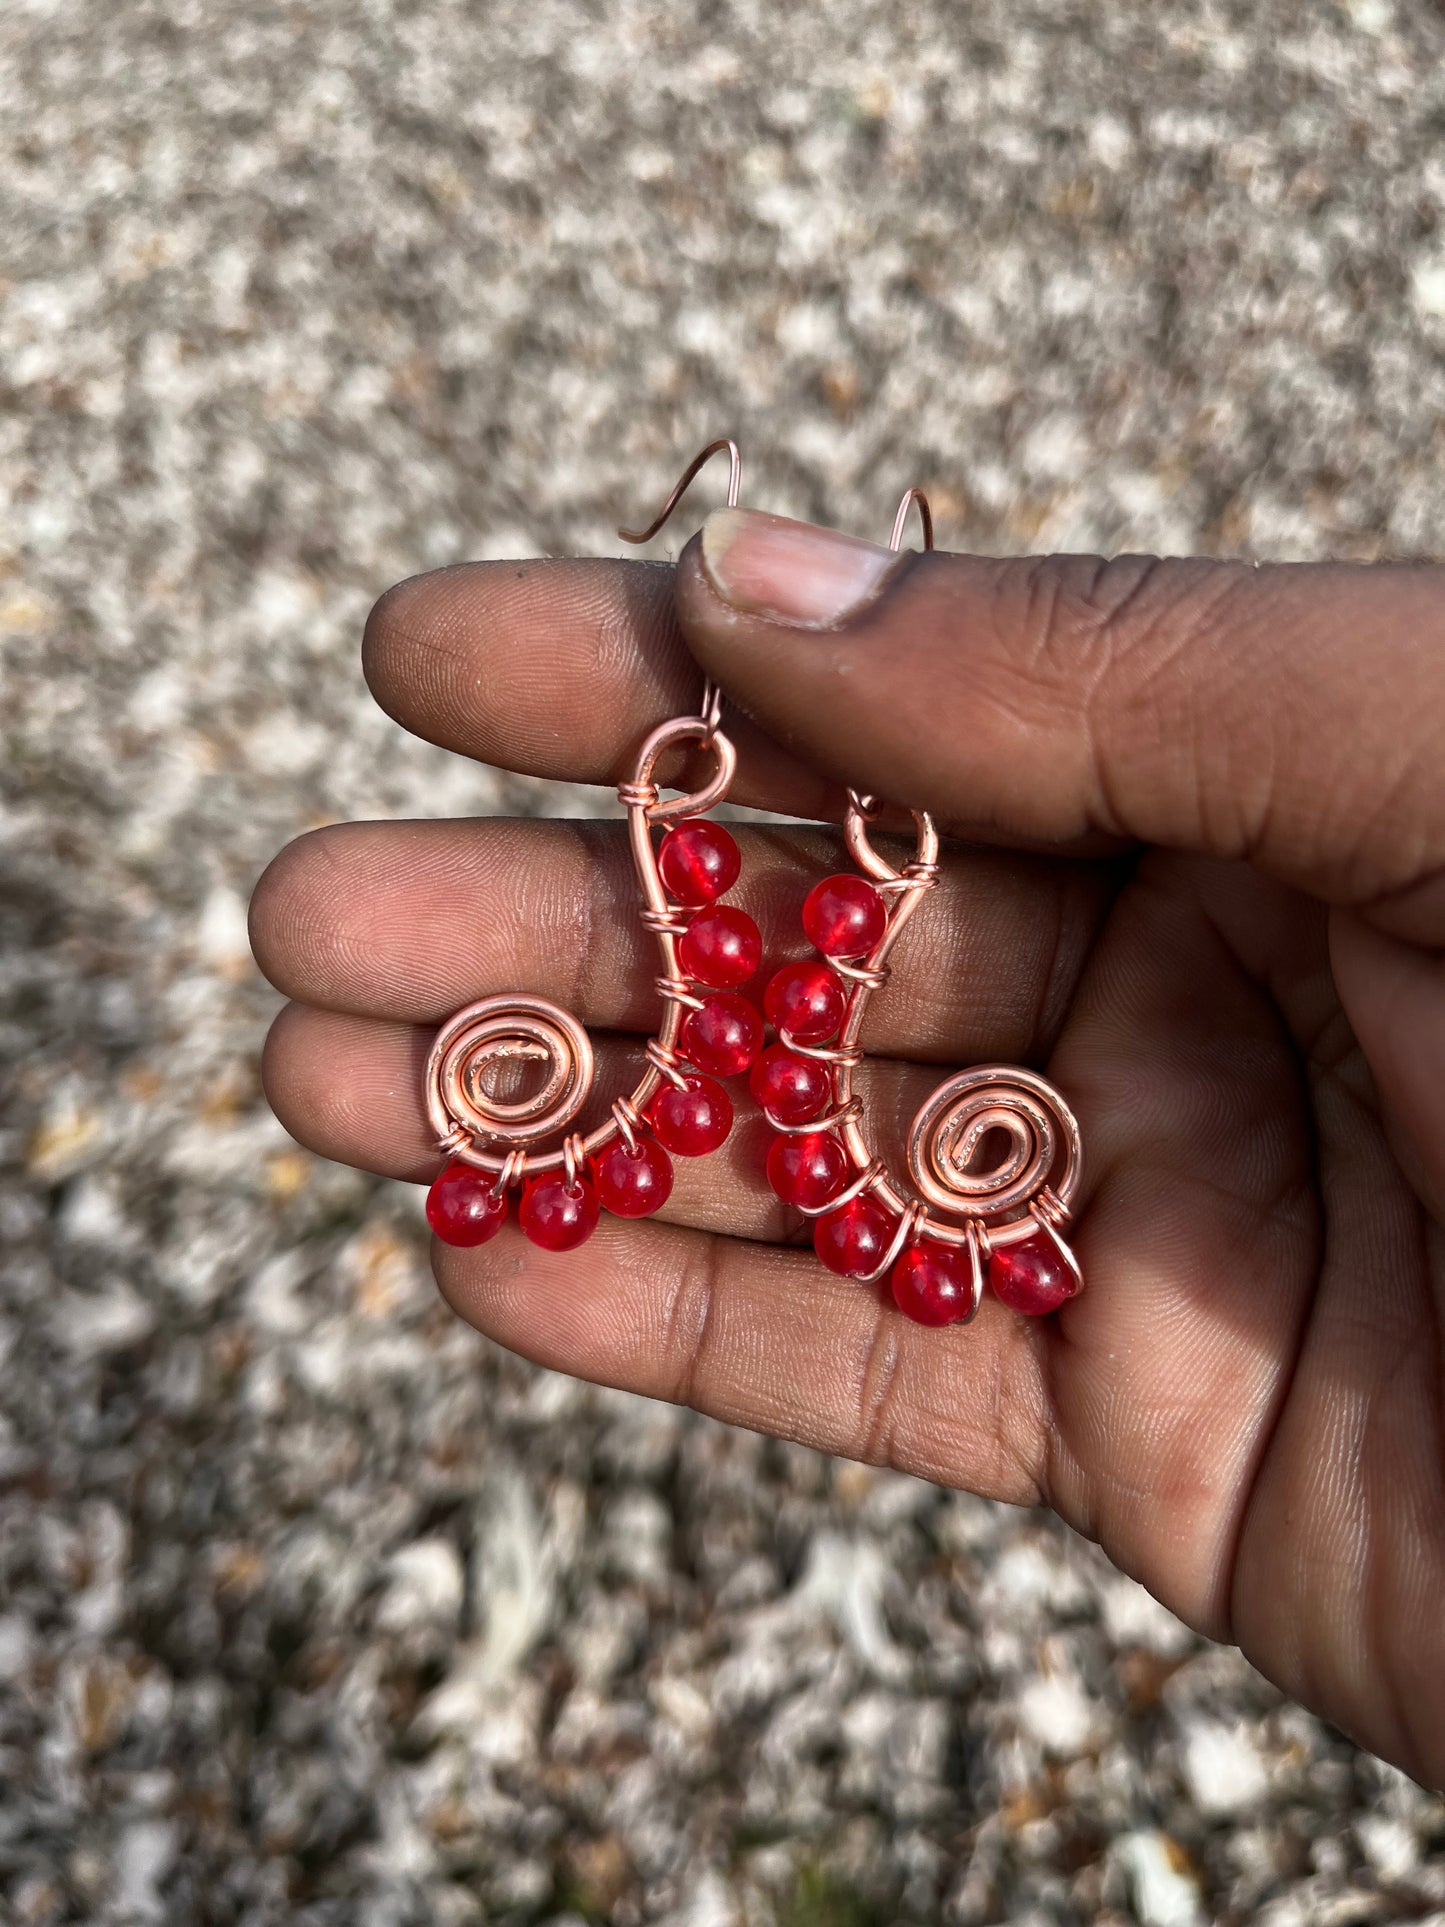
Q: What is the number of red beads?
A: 14